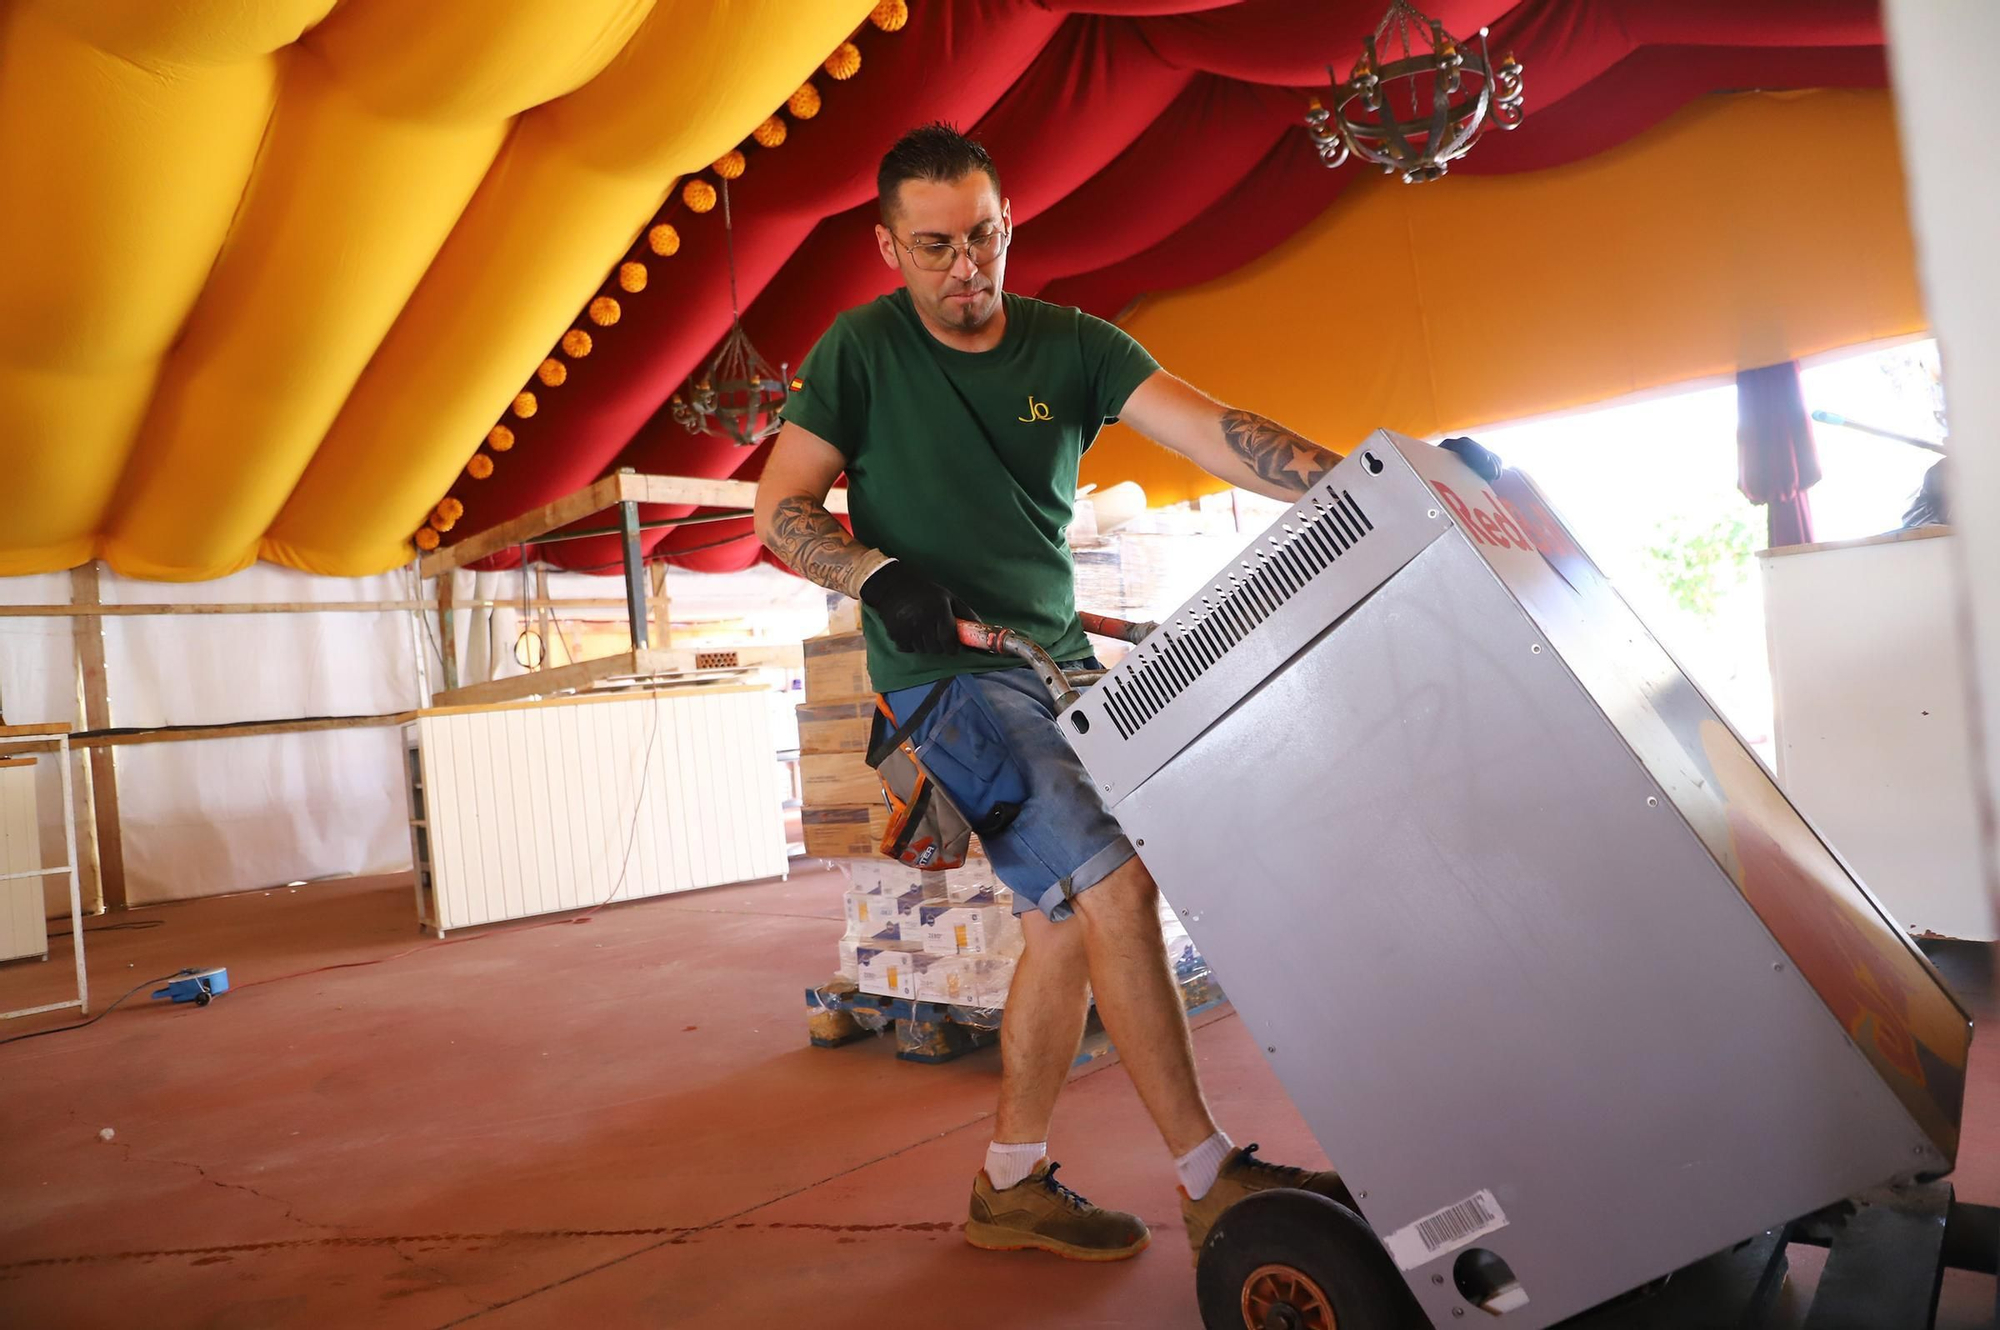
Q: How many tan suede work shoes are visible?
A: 2